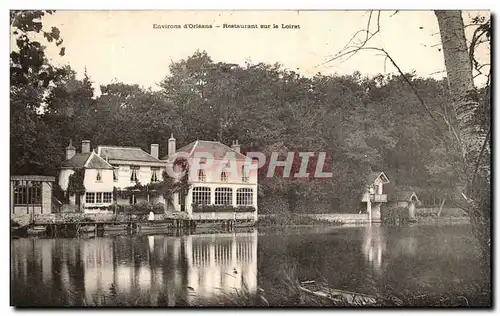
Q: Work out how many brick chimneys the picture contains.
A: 5